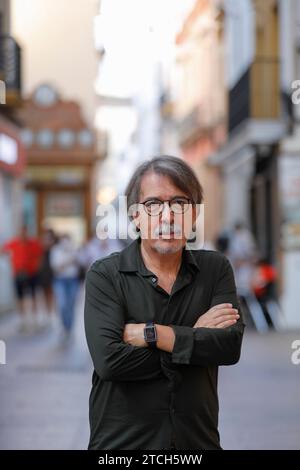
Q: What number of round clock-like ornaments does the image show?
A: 5